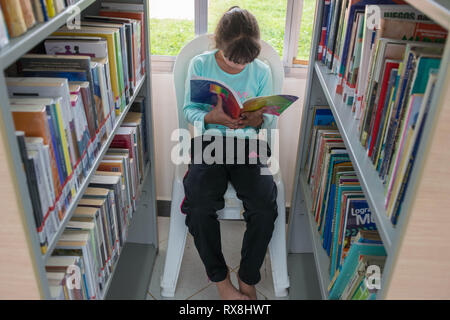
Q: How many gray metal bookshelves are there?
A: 2